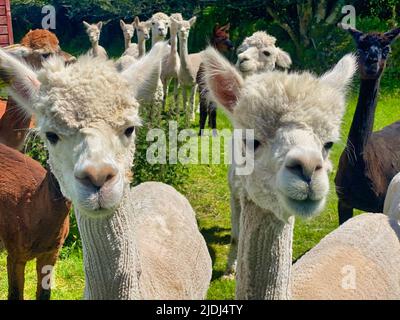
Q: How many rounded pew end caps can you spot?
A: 0